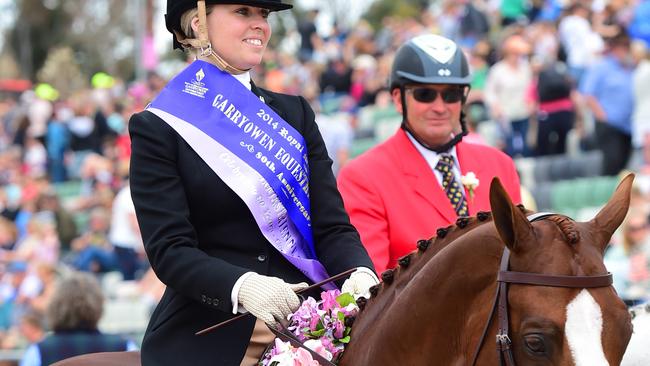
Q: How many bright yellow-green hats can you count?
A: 2